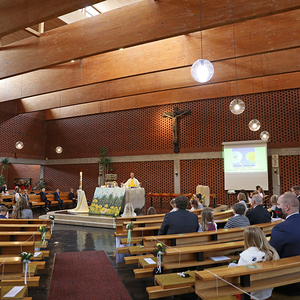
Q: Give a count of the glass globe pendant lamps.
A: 6